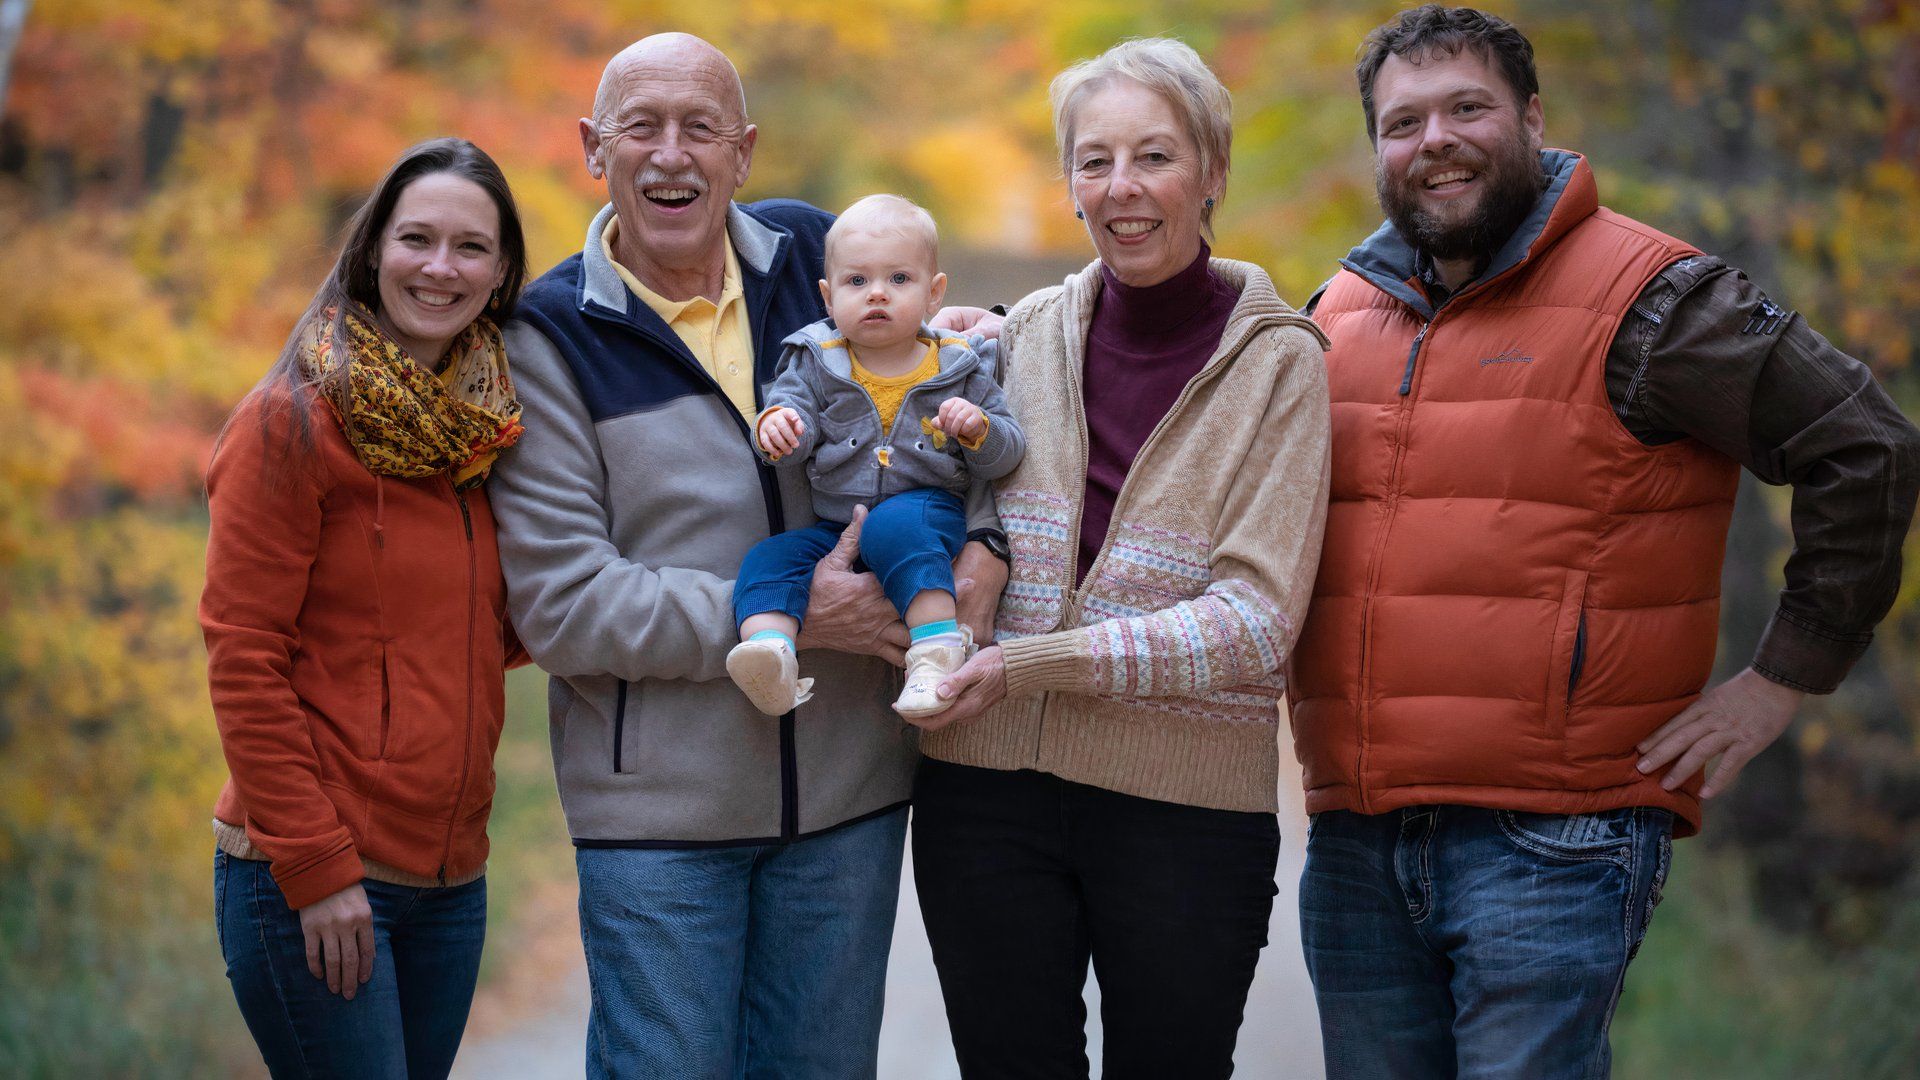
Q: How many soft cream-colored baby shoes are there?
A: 2